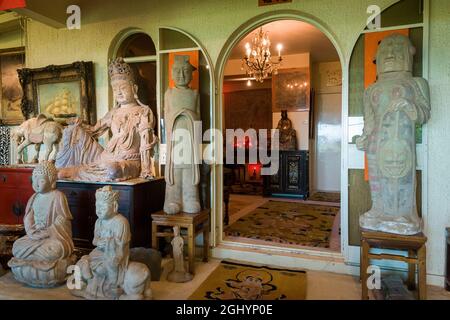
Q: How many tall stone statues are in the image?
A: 2